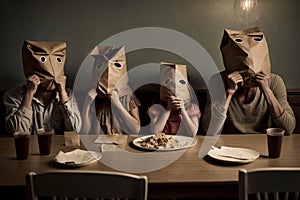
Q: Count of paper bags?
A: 4